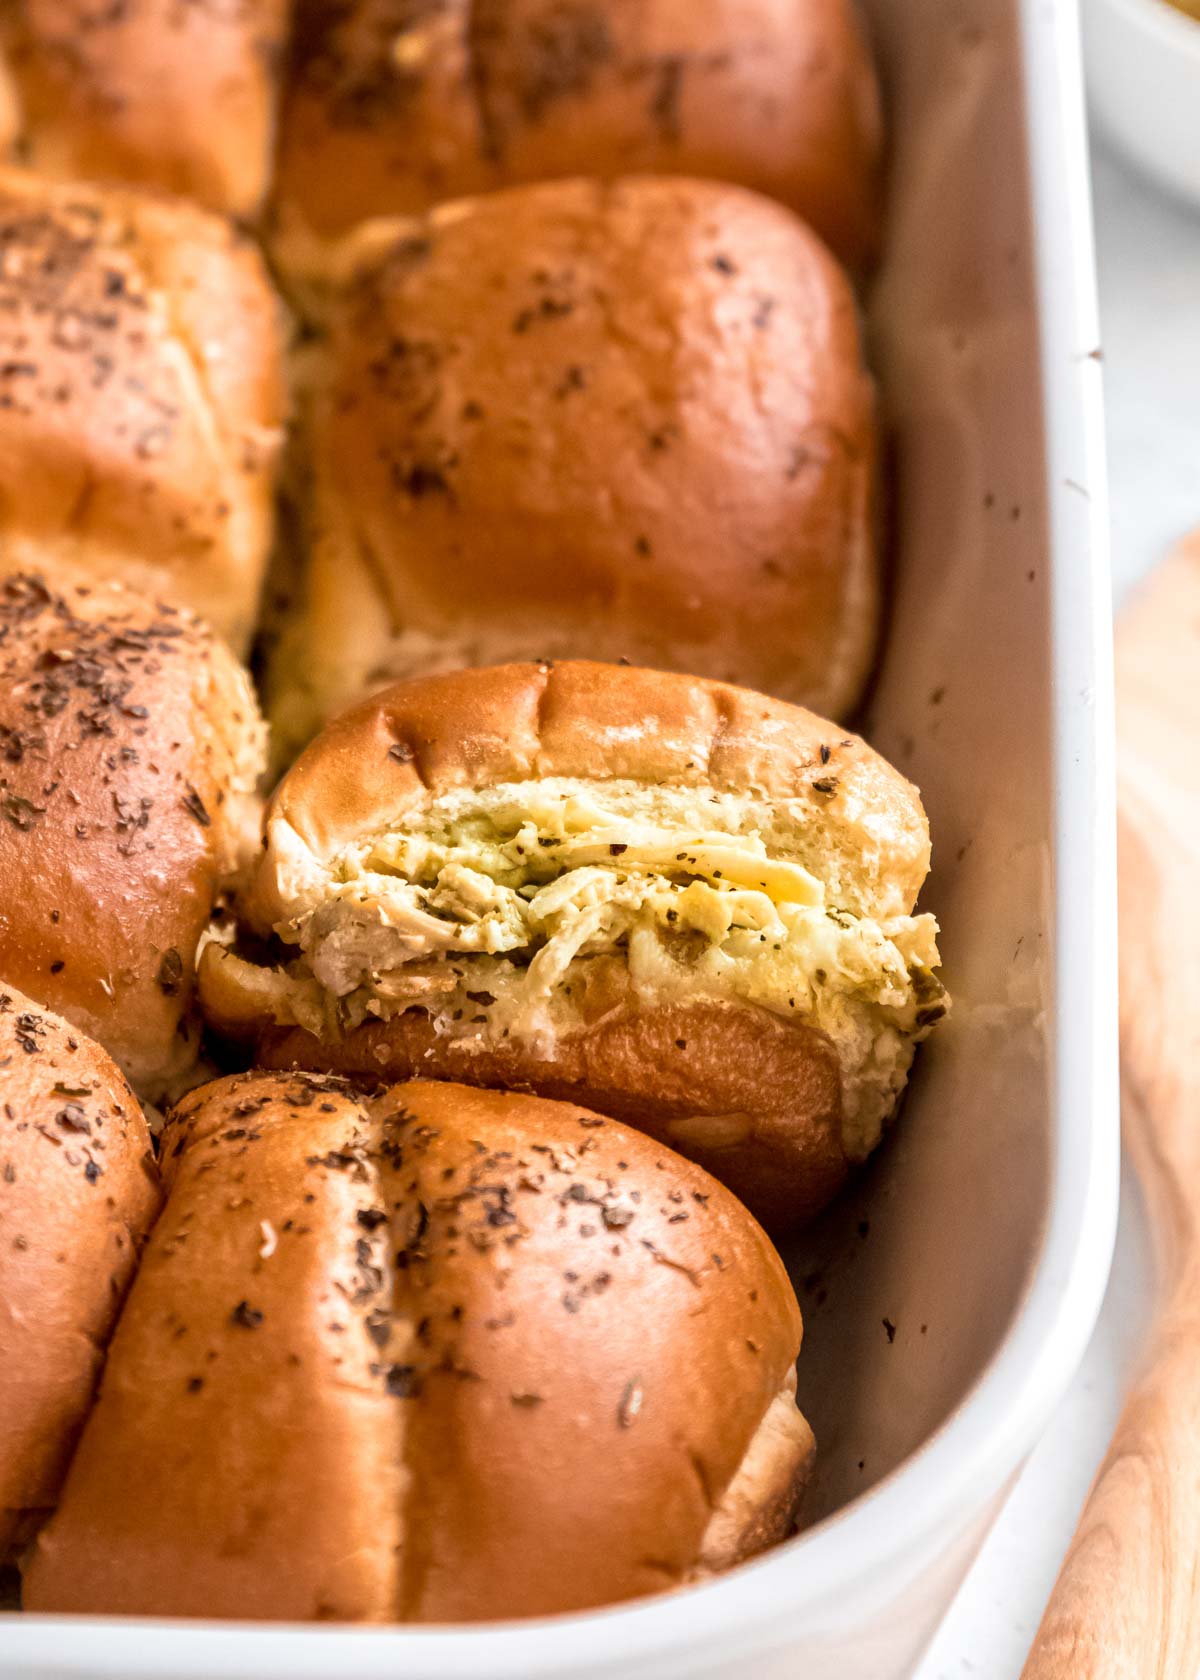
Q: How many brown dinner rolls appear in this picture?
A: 8